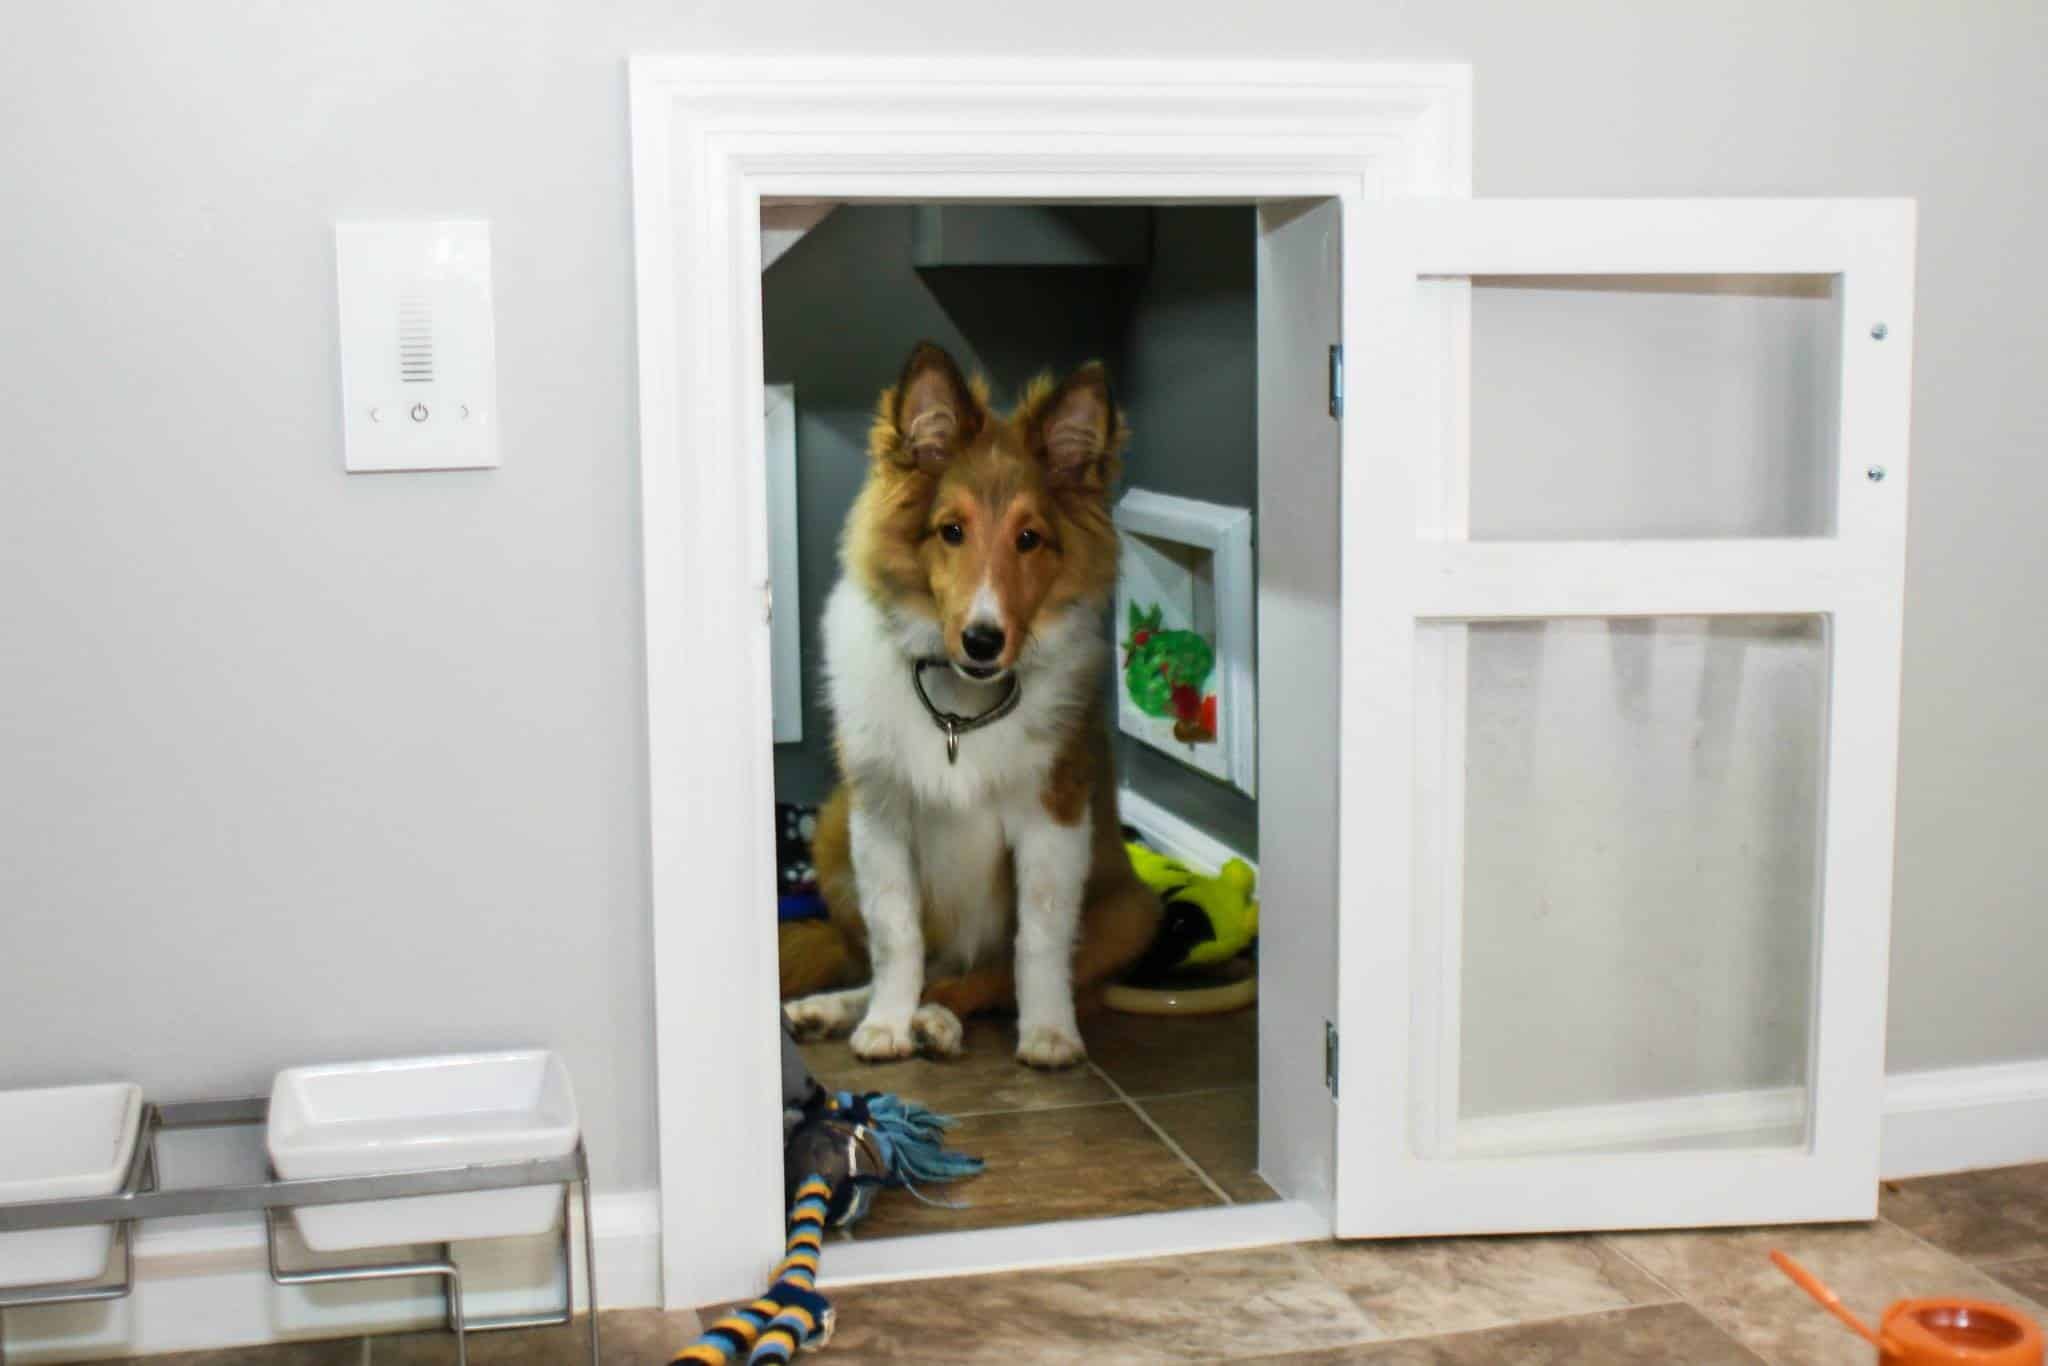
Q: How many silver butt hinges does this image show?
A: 2